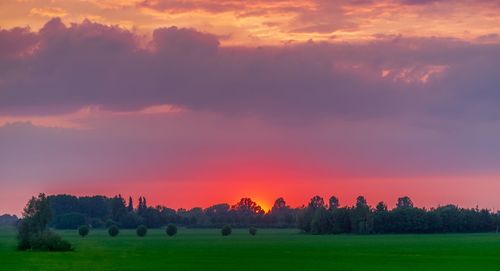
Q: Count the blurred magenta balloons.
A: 0